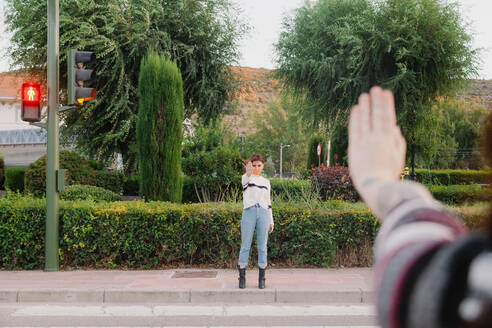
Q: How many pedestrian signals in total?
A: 1